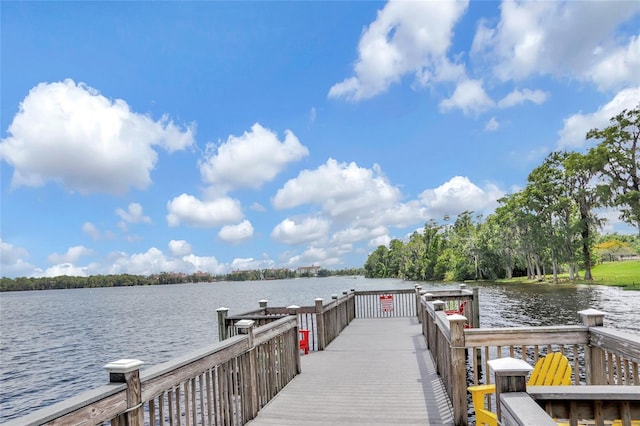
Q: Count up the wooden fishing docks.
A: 1